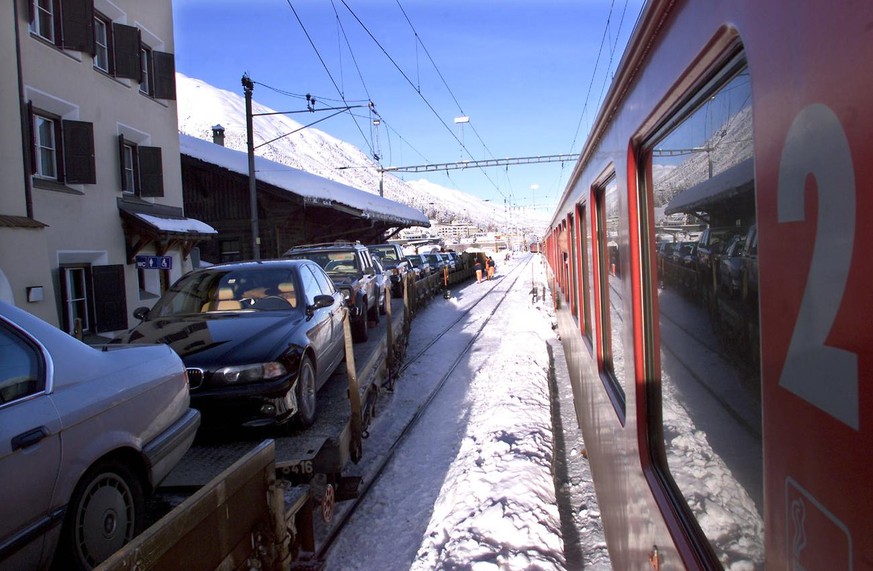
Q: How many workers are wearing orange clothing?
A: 3